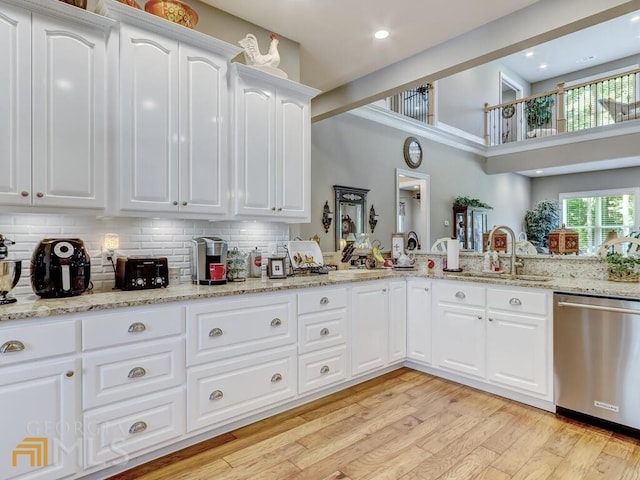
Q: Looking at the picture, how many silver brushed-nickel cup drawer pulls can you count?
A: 13